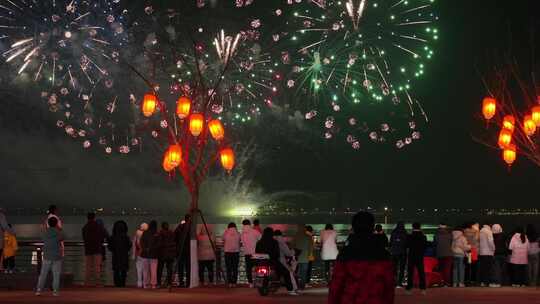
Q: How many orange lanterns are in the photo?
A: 13